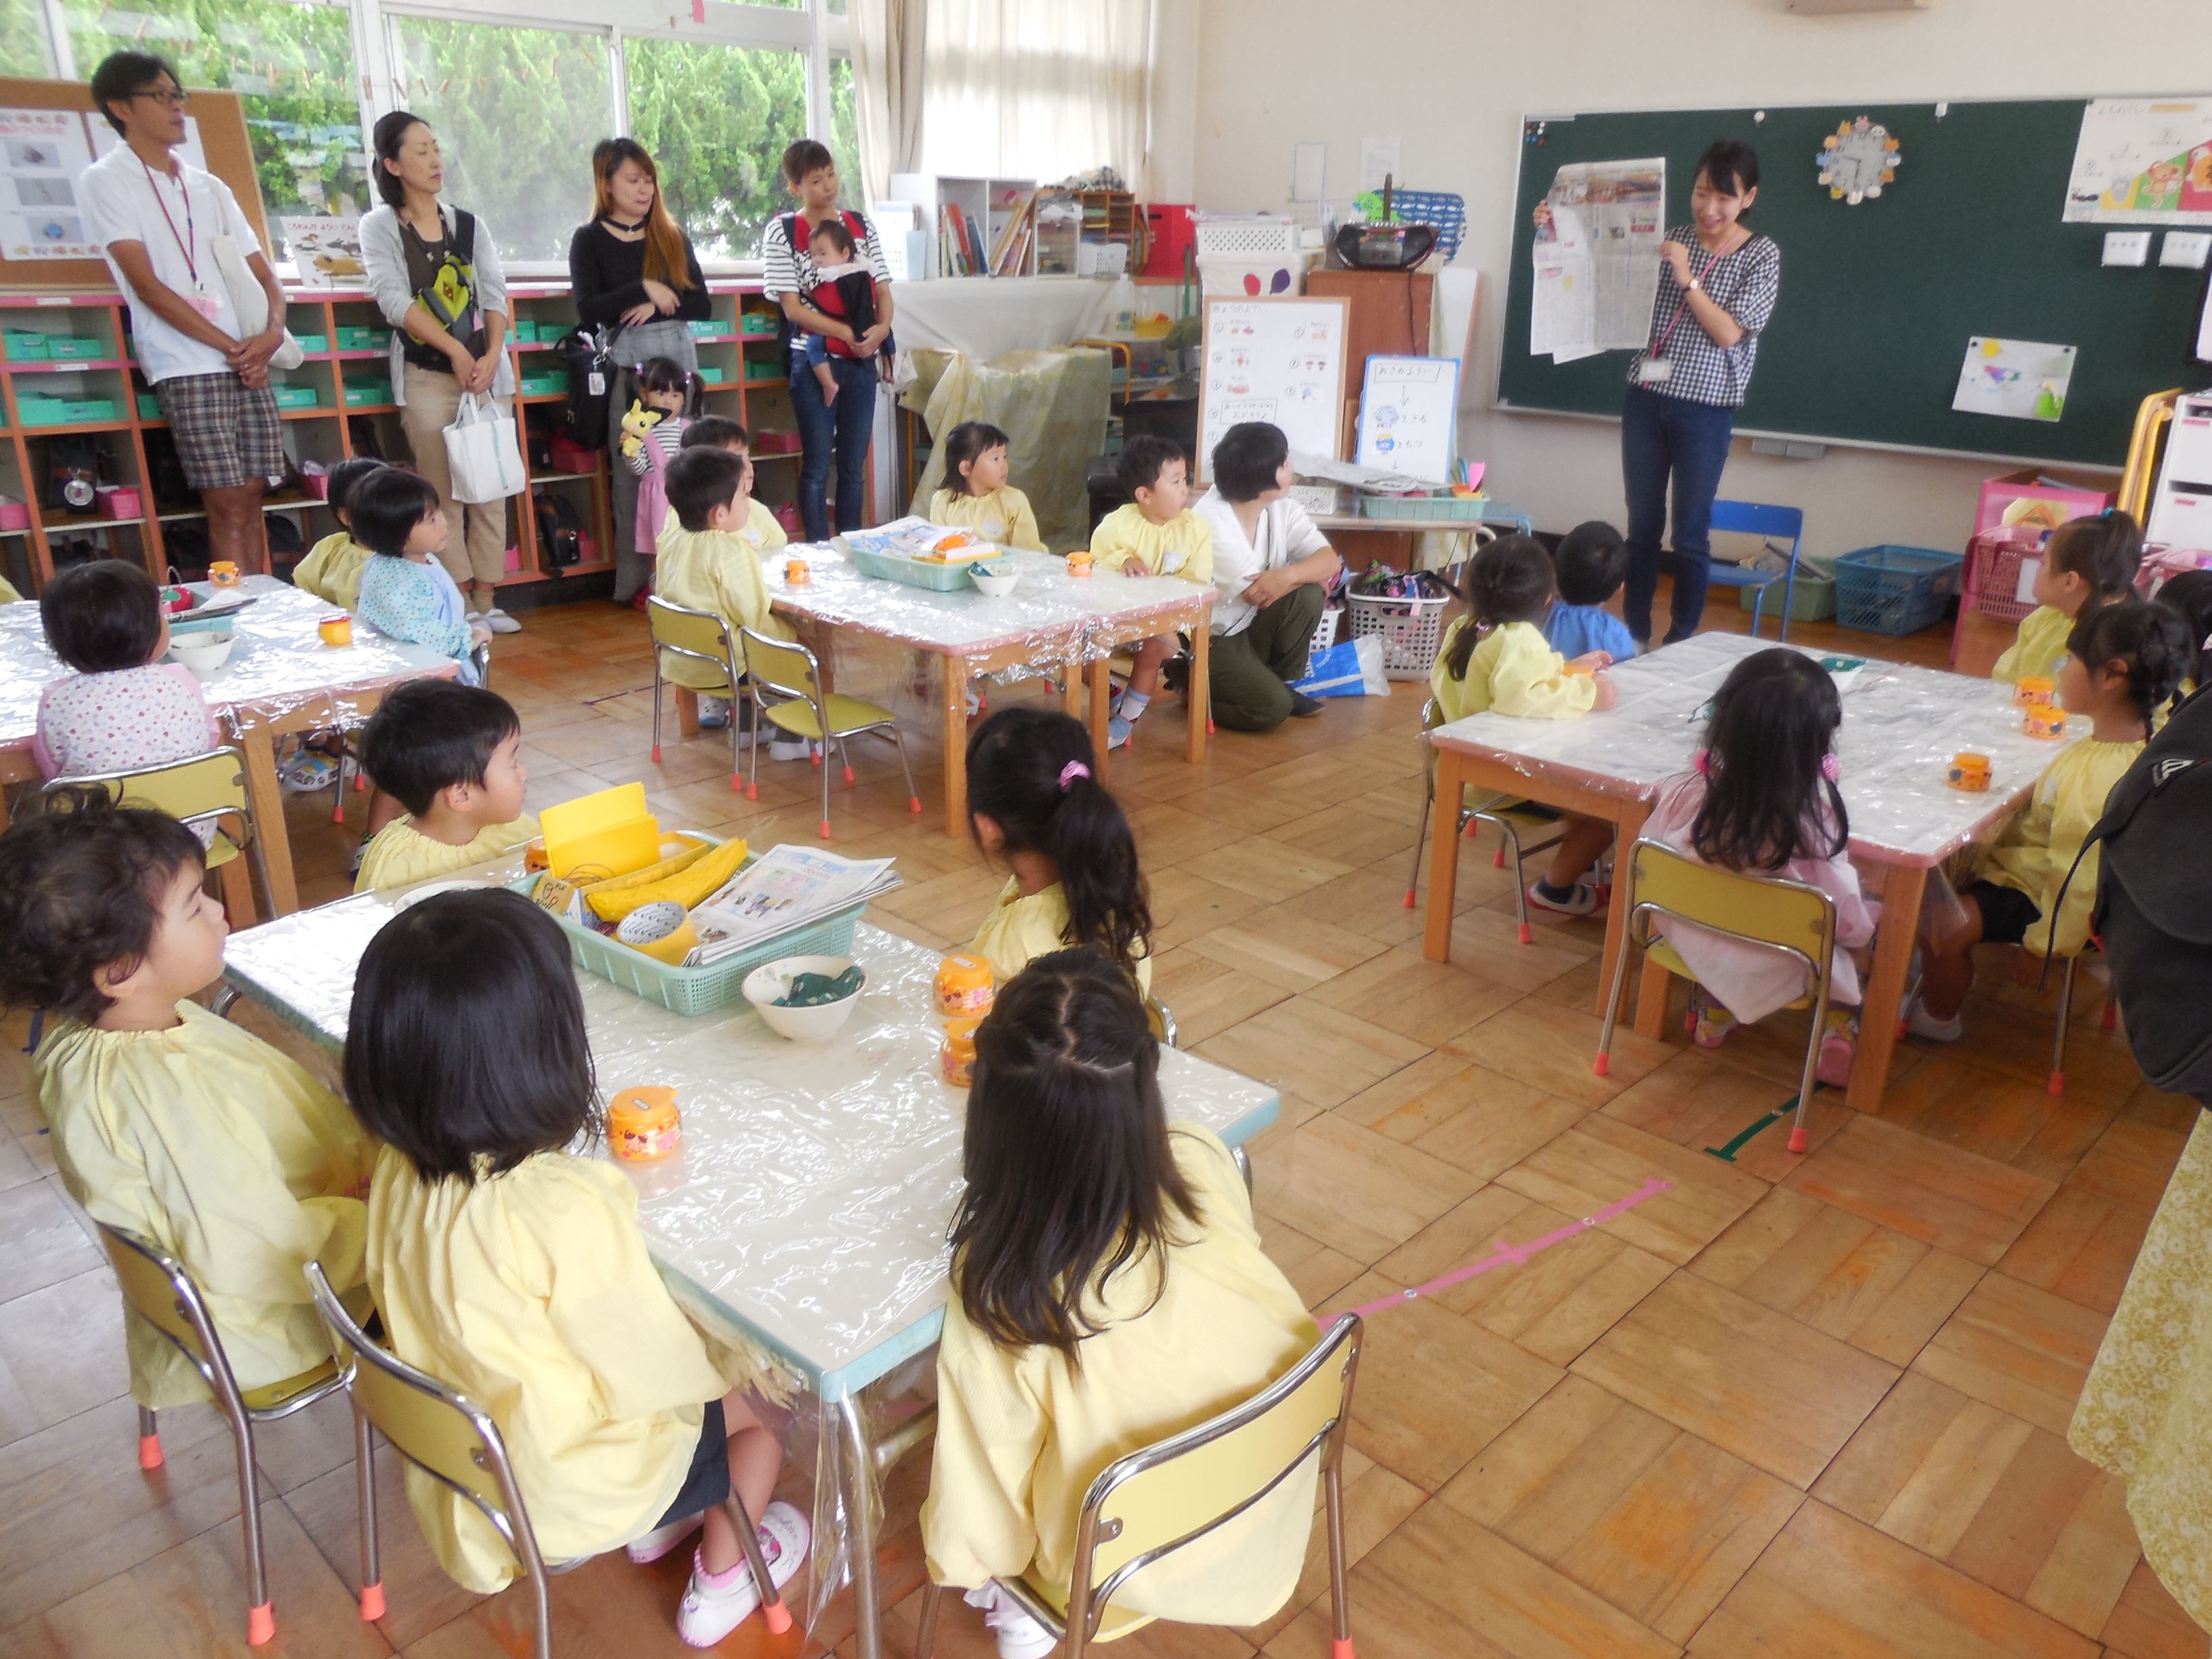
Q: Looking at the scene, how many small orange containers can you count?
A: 12